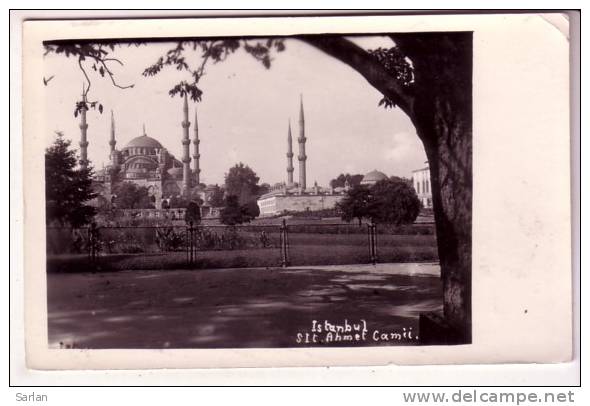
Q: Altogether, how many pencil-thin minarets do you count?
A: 6